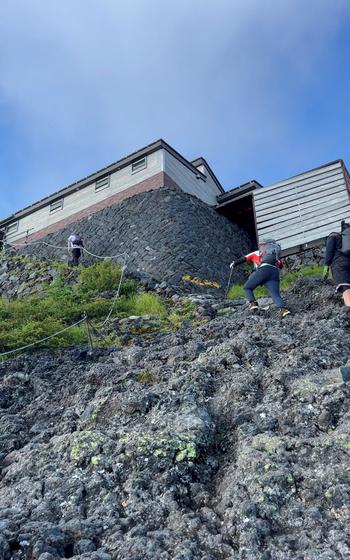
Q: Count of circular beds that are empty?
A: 0